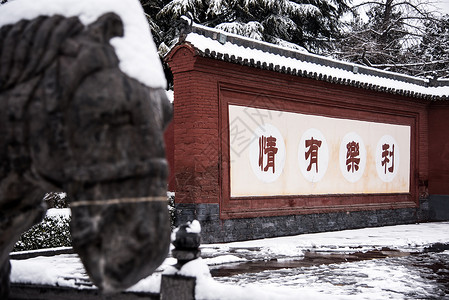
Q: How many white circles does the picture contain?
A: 4